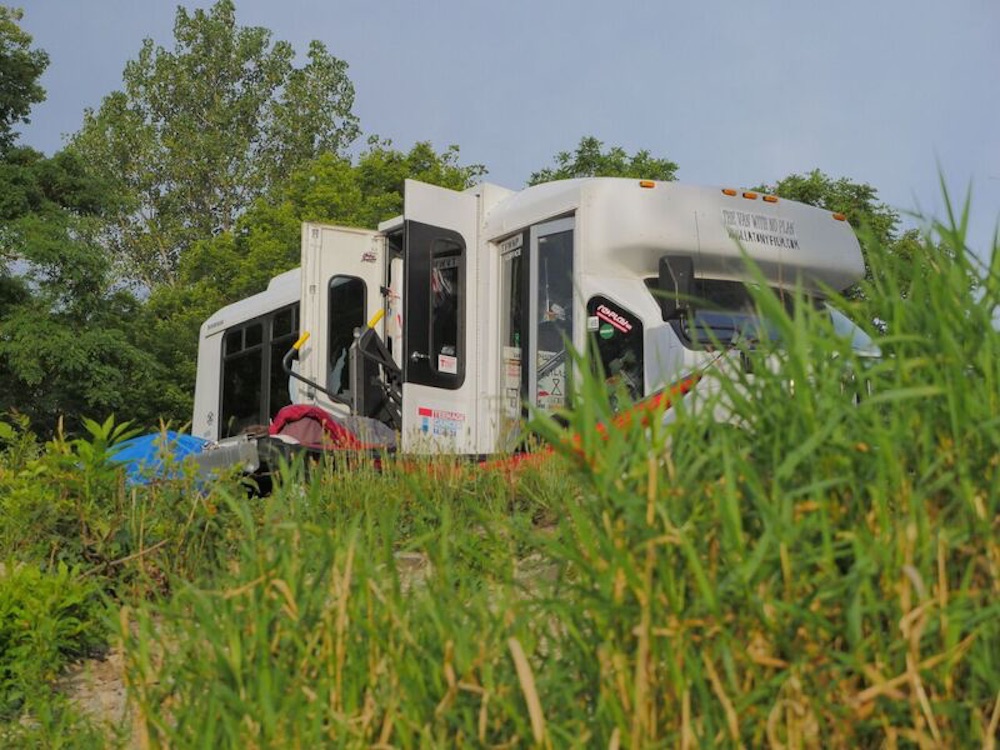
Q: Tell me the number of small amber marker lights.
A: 5